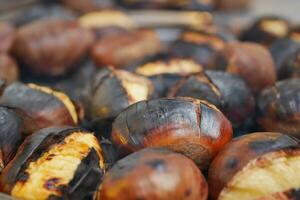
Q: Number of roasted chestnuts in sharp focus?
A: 1